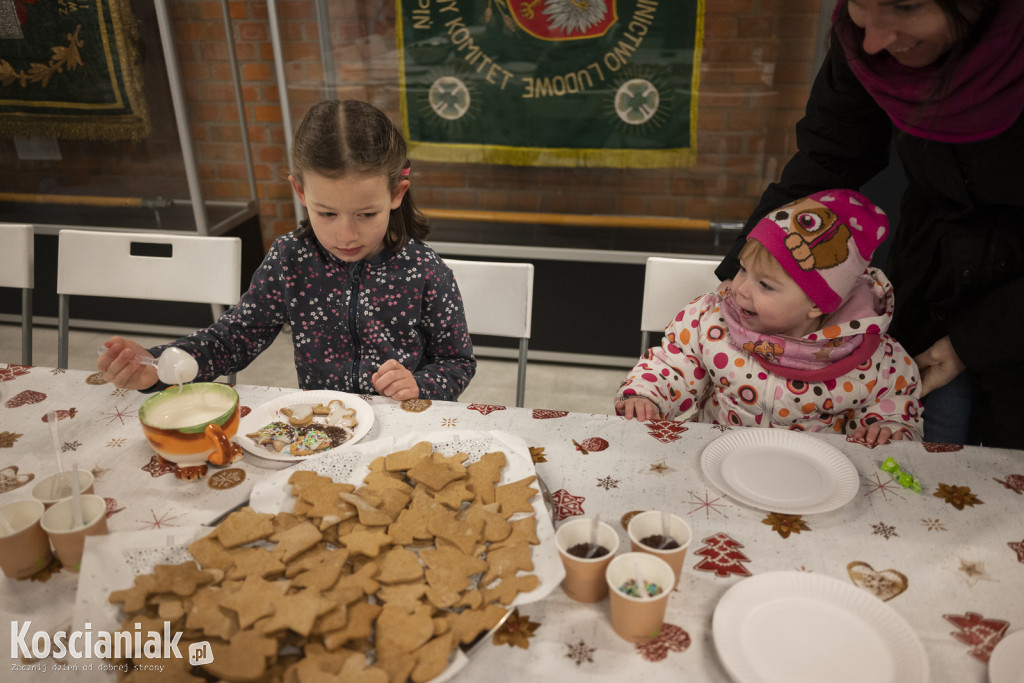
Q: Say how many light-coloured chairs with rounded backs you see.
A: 4